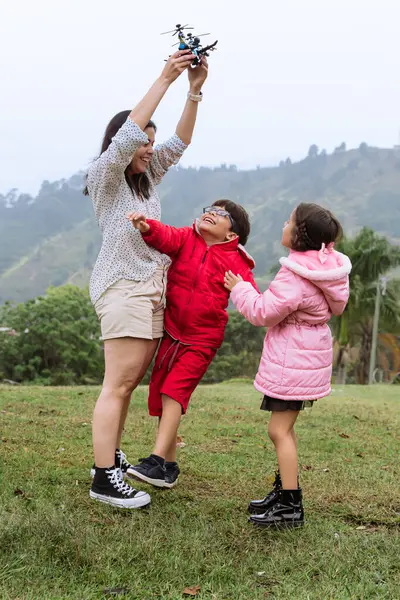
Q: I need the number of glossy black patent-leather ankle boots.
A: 2